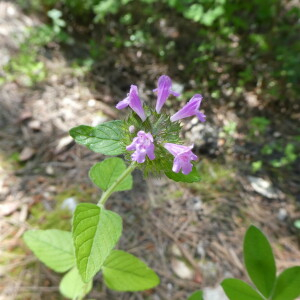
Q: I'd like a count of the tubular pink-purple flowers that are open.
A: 5